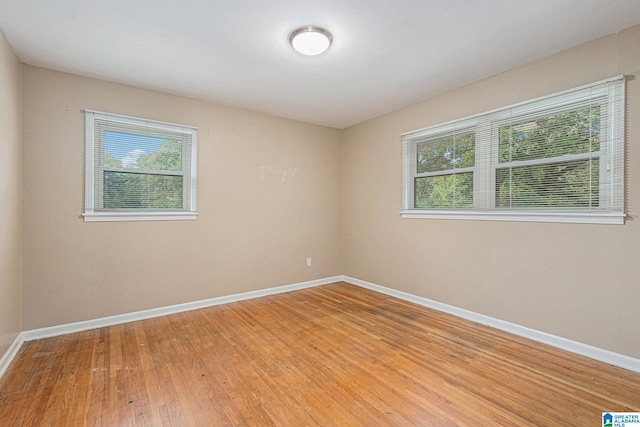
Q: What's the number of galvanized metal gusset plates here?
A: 0